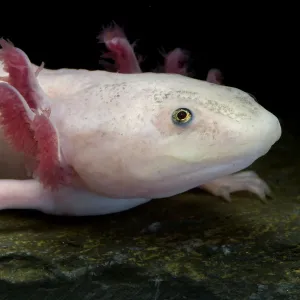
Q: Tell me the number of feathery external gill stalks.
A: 6